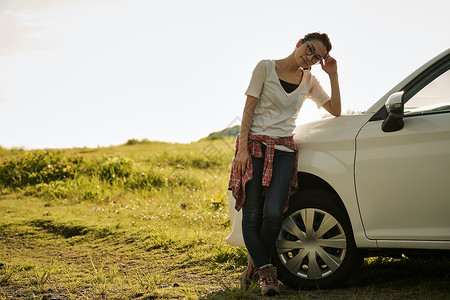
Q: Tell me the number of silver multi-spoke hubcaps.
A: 1